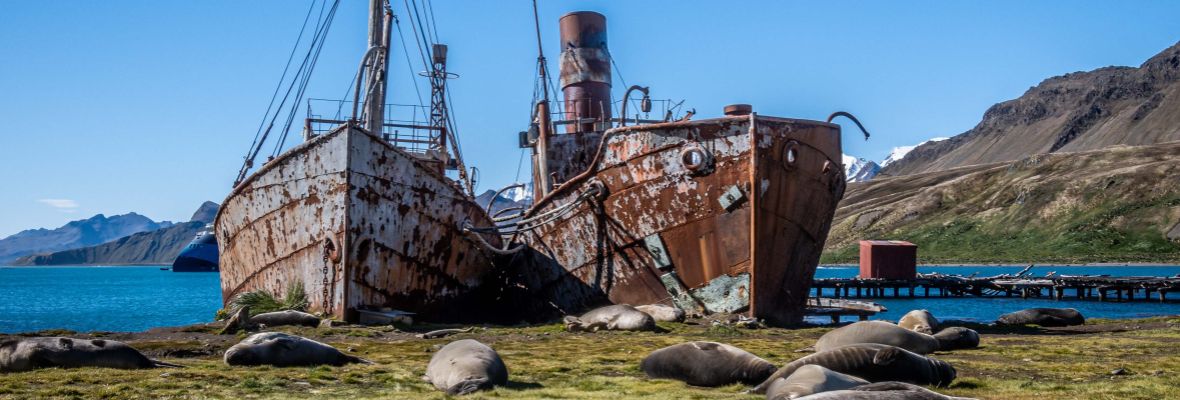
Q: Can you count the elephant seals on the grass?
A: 14